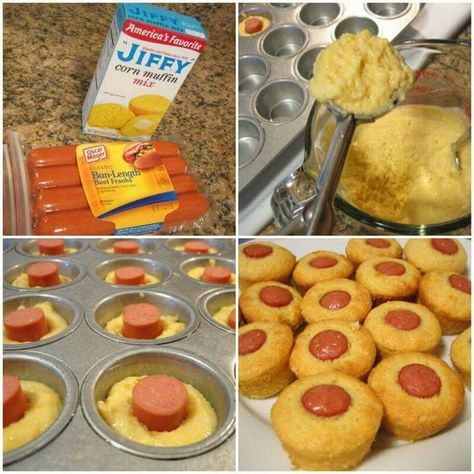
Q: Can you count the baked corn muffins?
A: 14